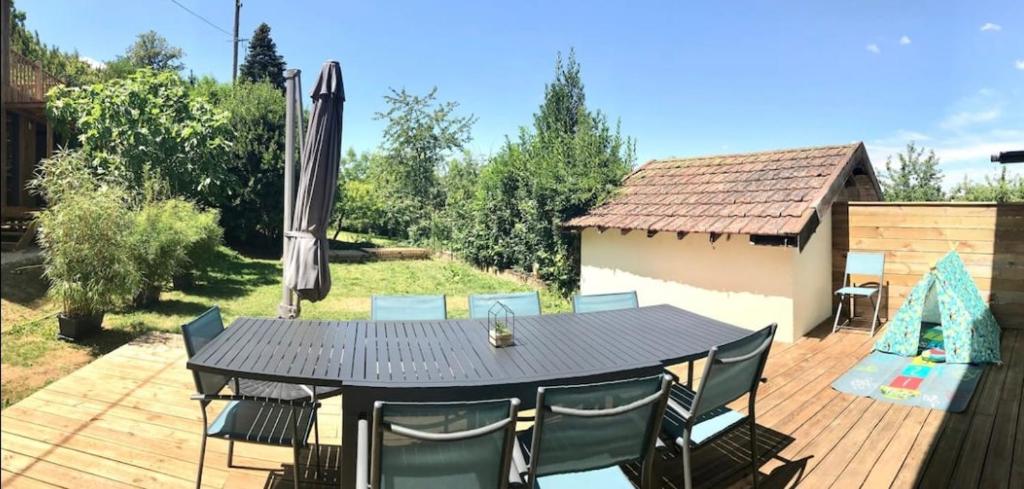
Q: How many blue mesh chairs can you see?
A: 8